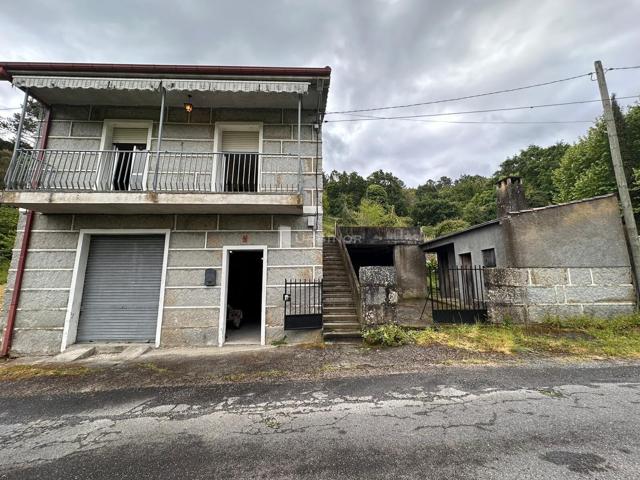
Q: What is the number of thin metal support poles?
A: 3